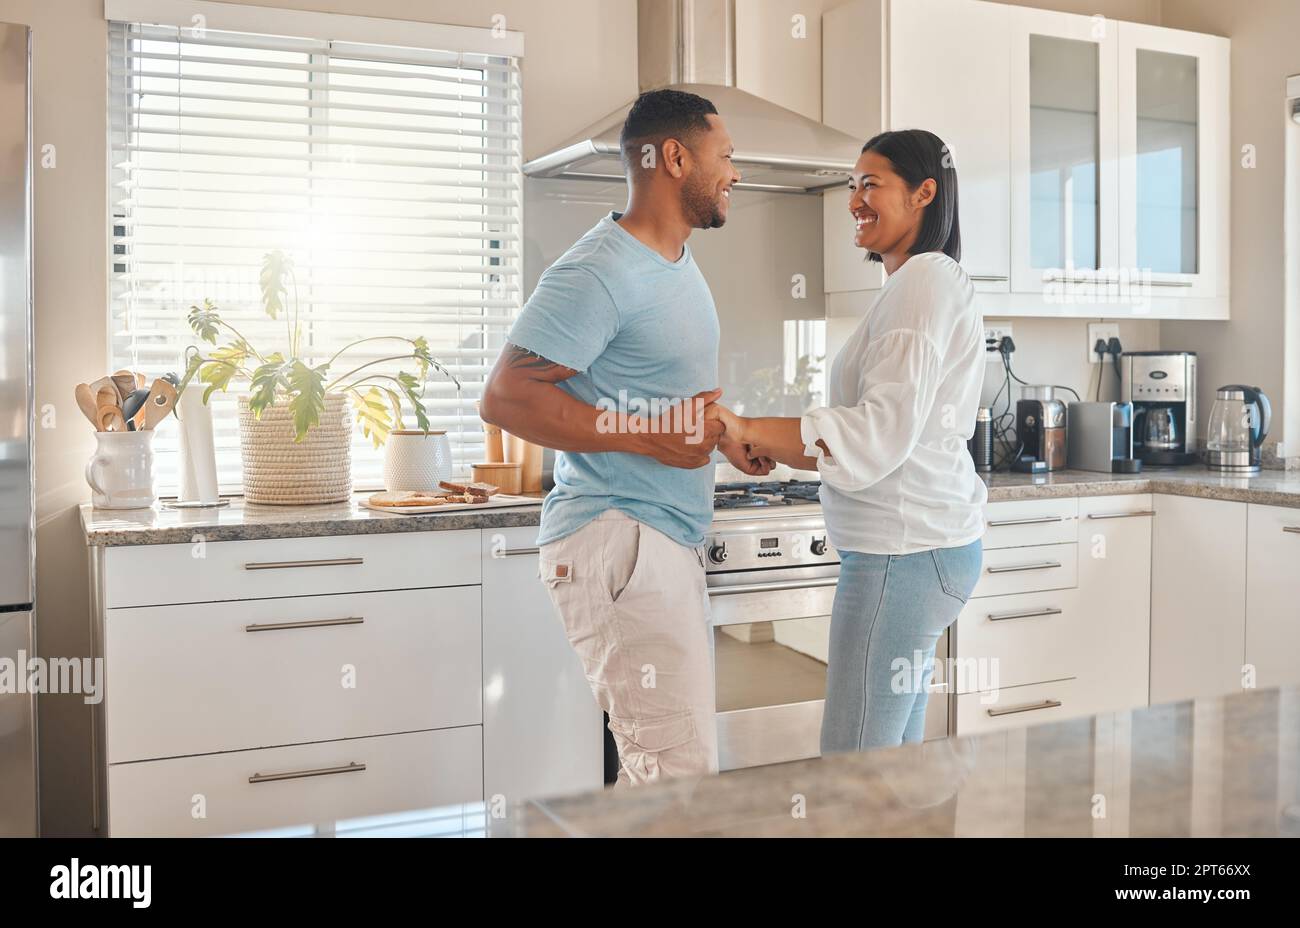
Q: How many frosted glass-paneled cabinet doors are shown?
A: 2